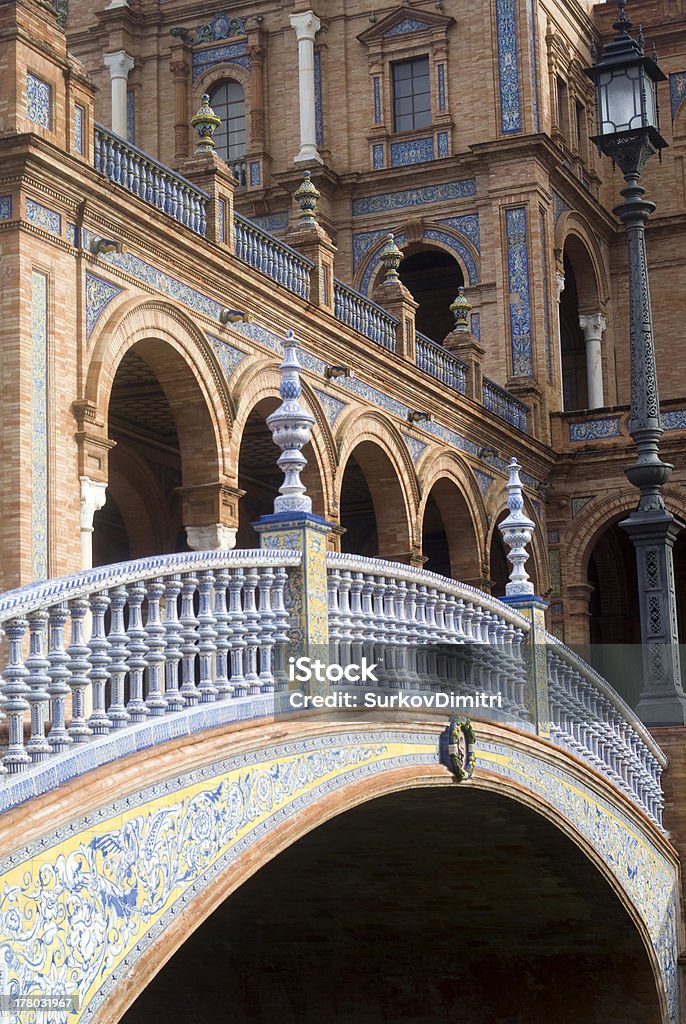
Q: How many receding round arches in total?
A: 5